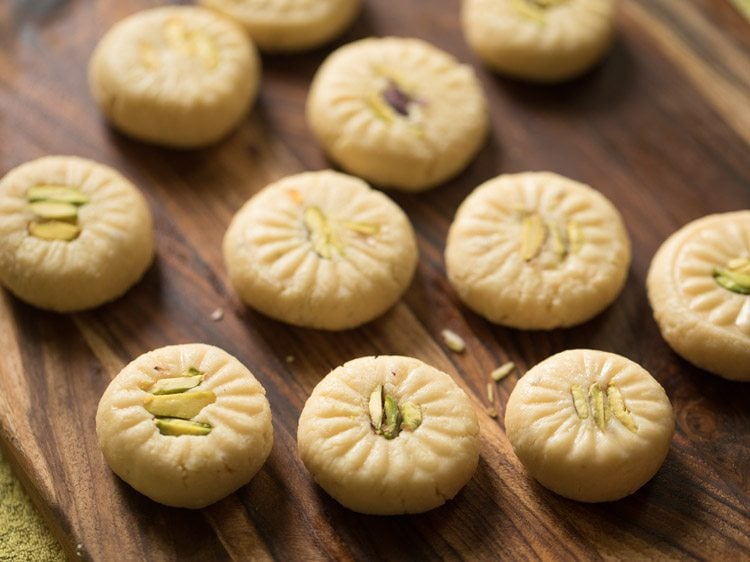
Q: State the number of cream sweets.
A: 11